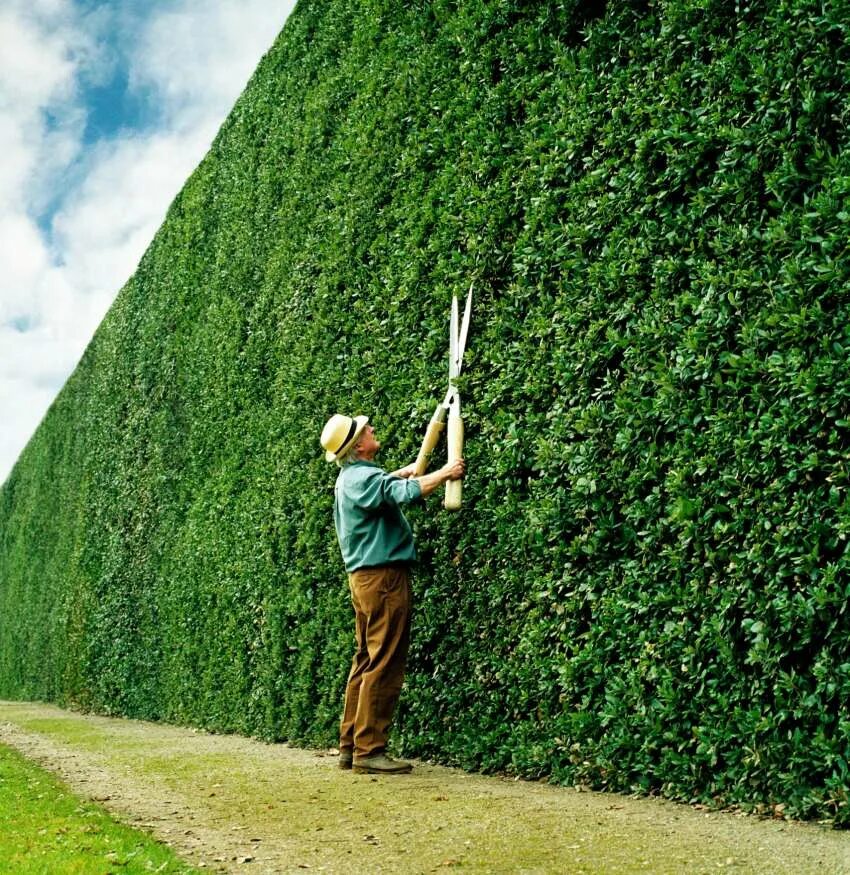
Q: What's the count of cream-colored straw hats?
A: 1